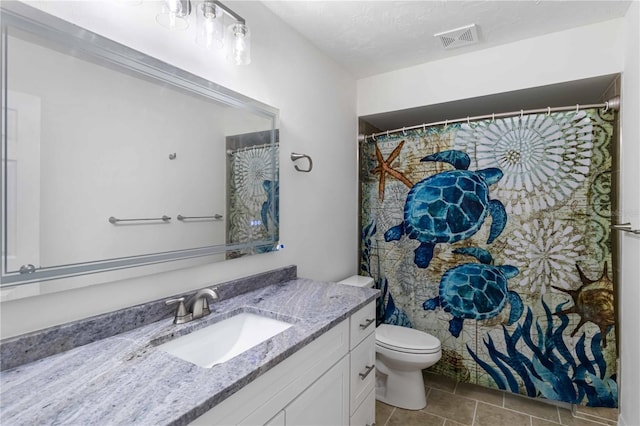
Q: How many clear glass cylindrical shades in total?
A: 3